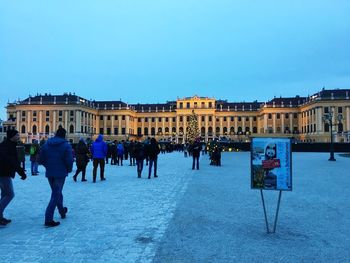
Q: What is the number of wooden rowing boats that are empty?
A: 0